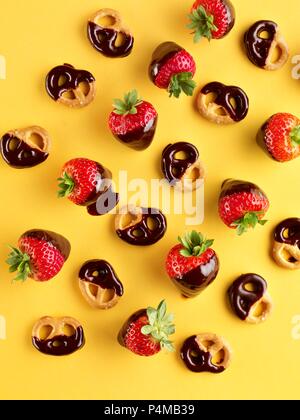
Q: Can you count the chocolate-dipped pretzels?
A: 12